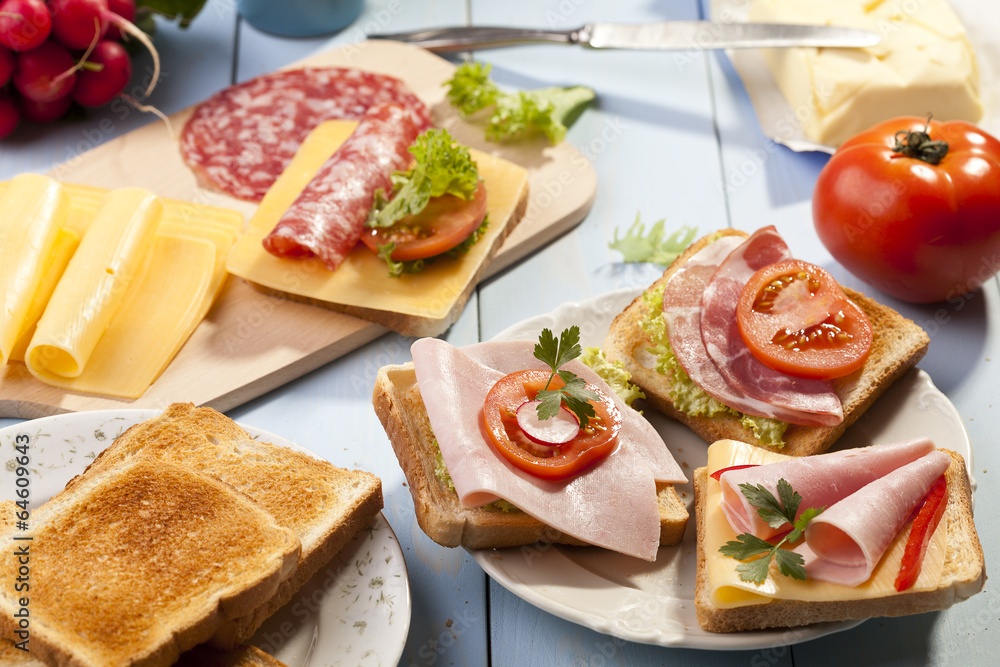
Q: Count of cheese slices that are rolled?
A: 2